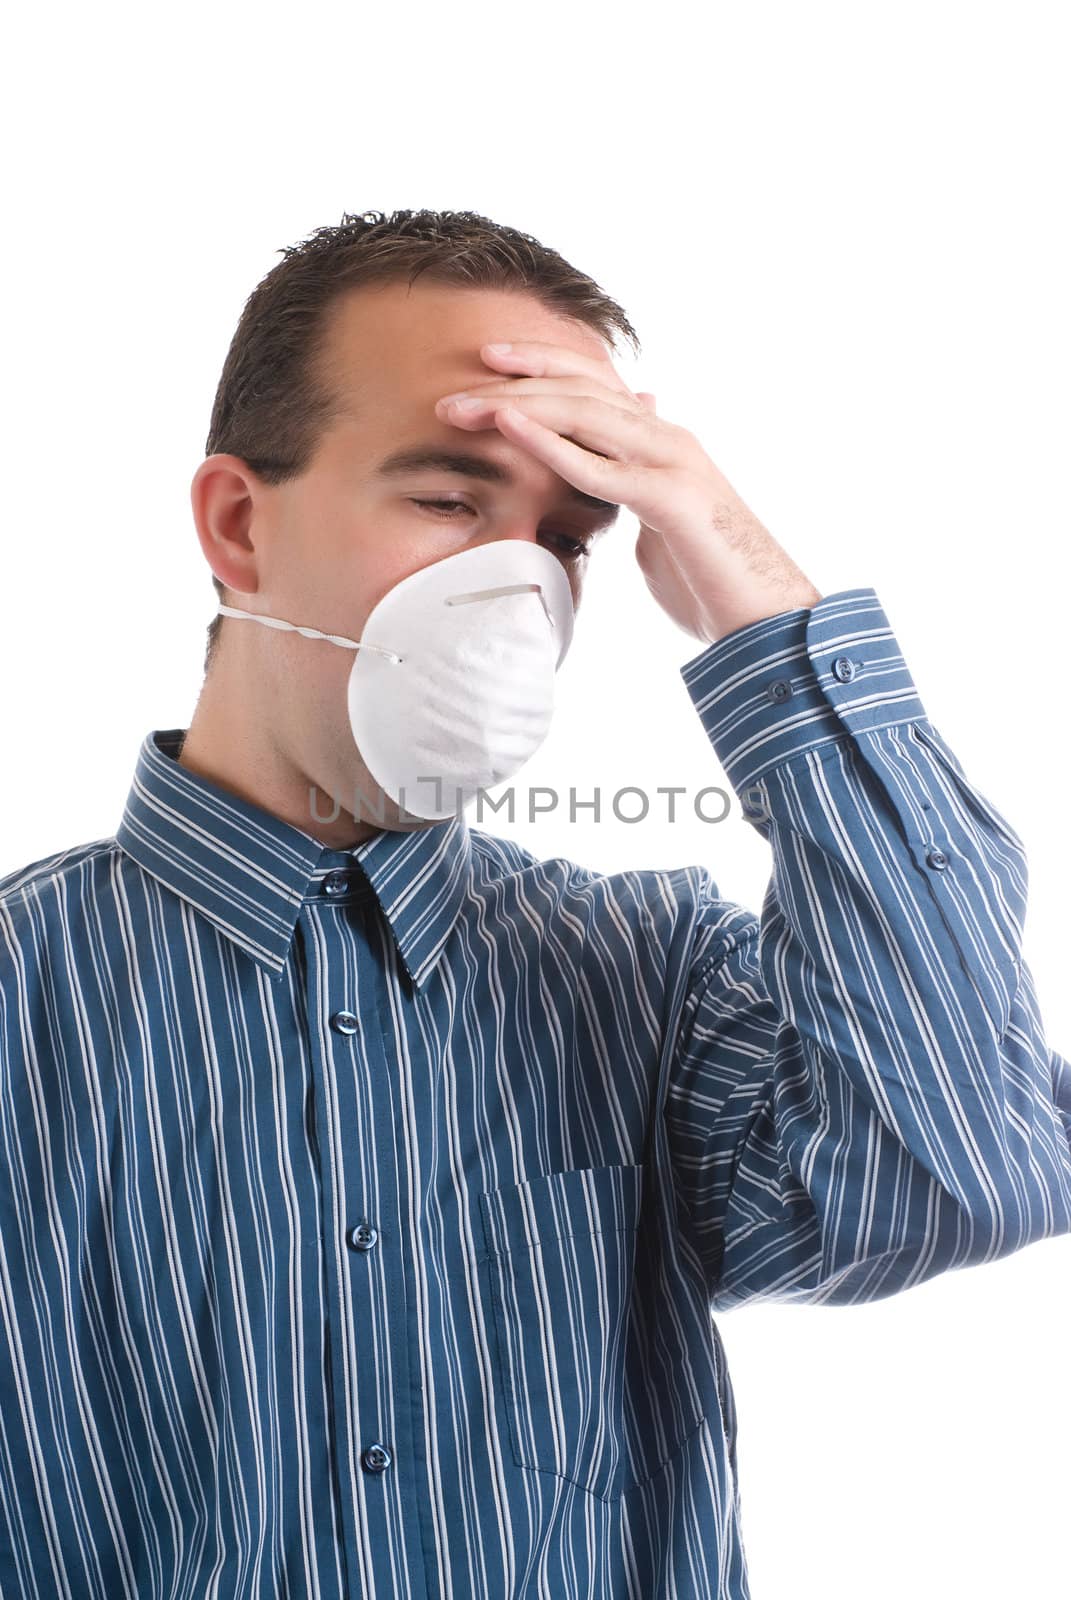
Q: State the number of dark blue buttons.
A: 7